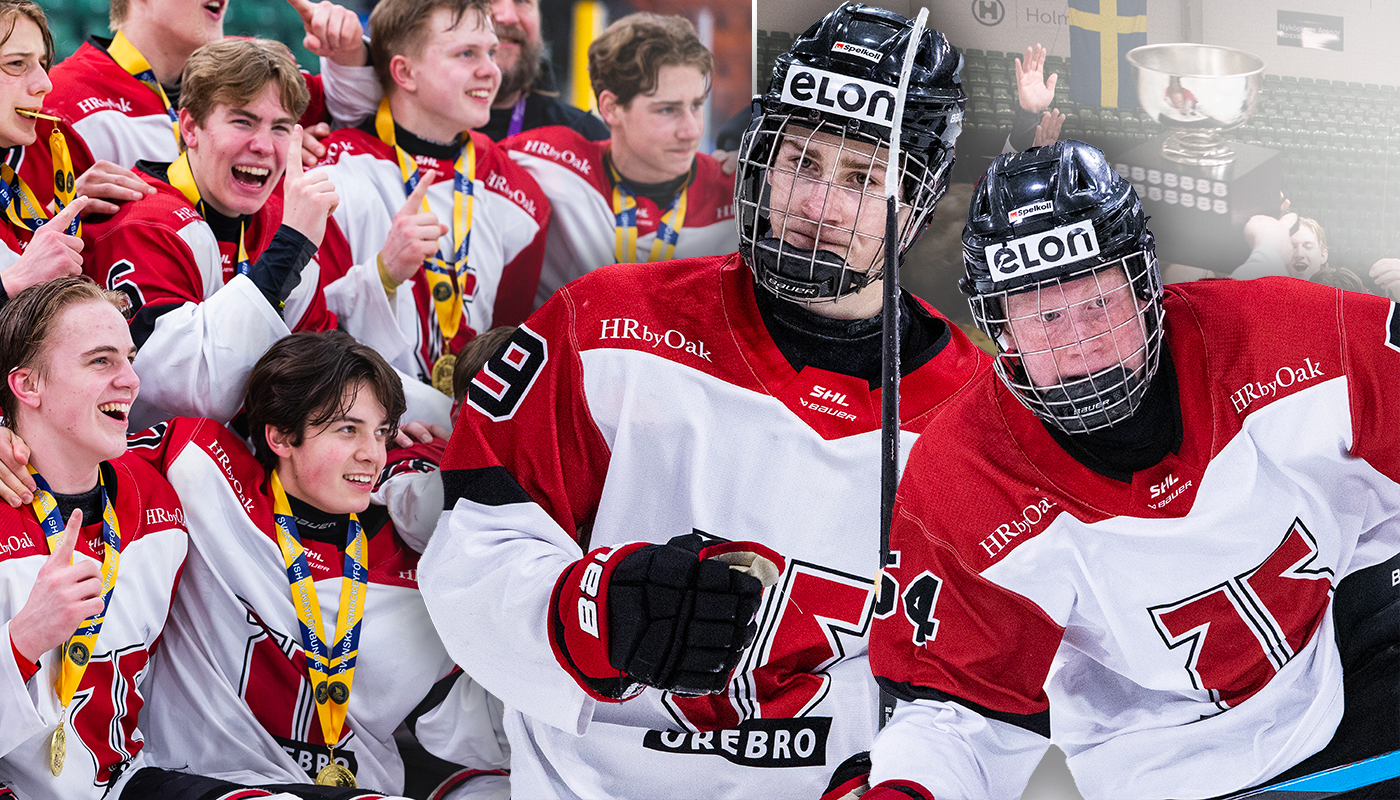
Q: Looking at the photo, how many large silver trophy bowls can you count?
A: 1